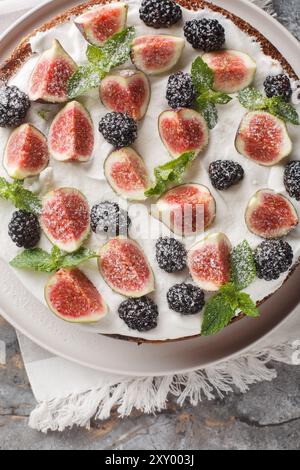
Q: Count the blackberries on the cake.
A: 14